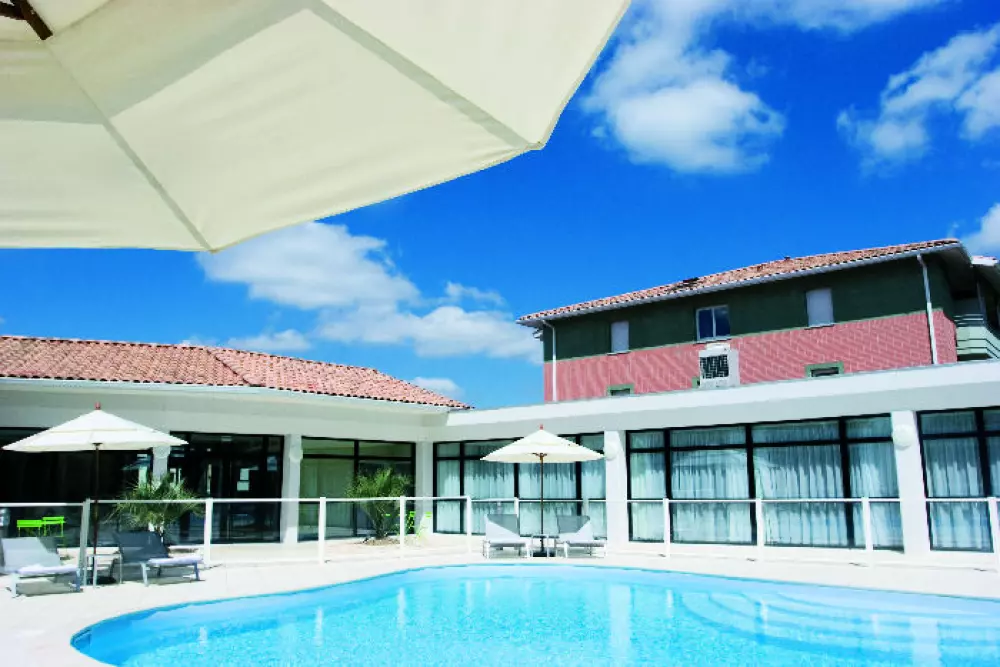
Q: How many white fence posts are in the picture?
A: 11